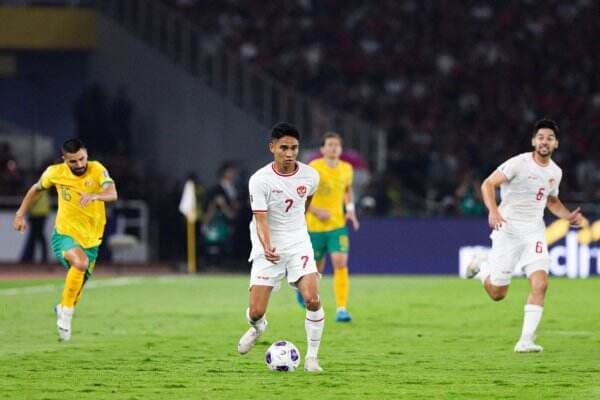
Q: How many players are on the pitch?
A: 4